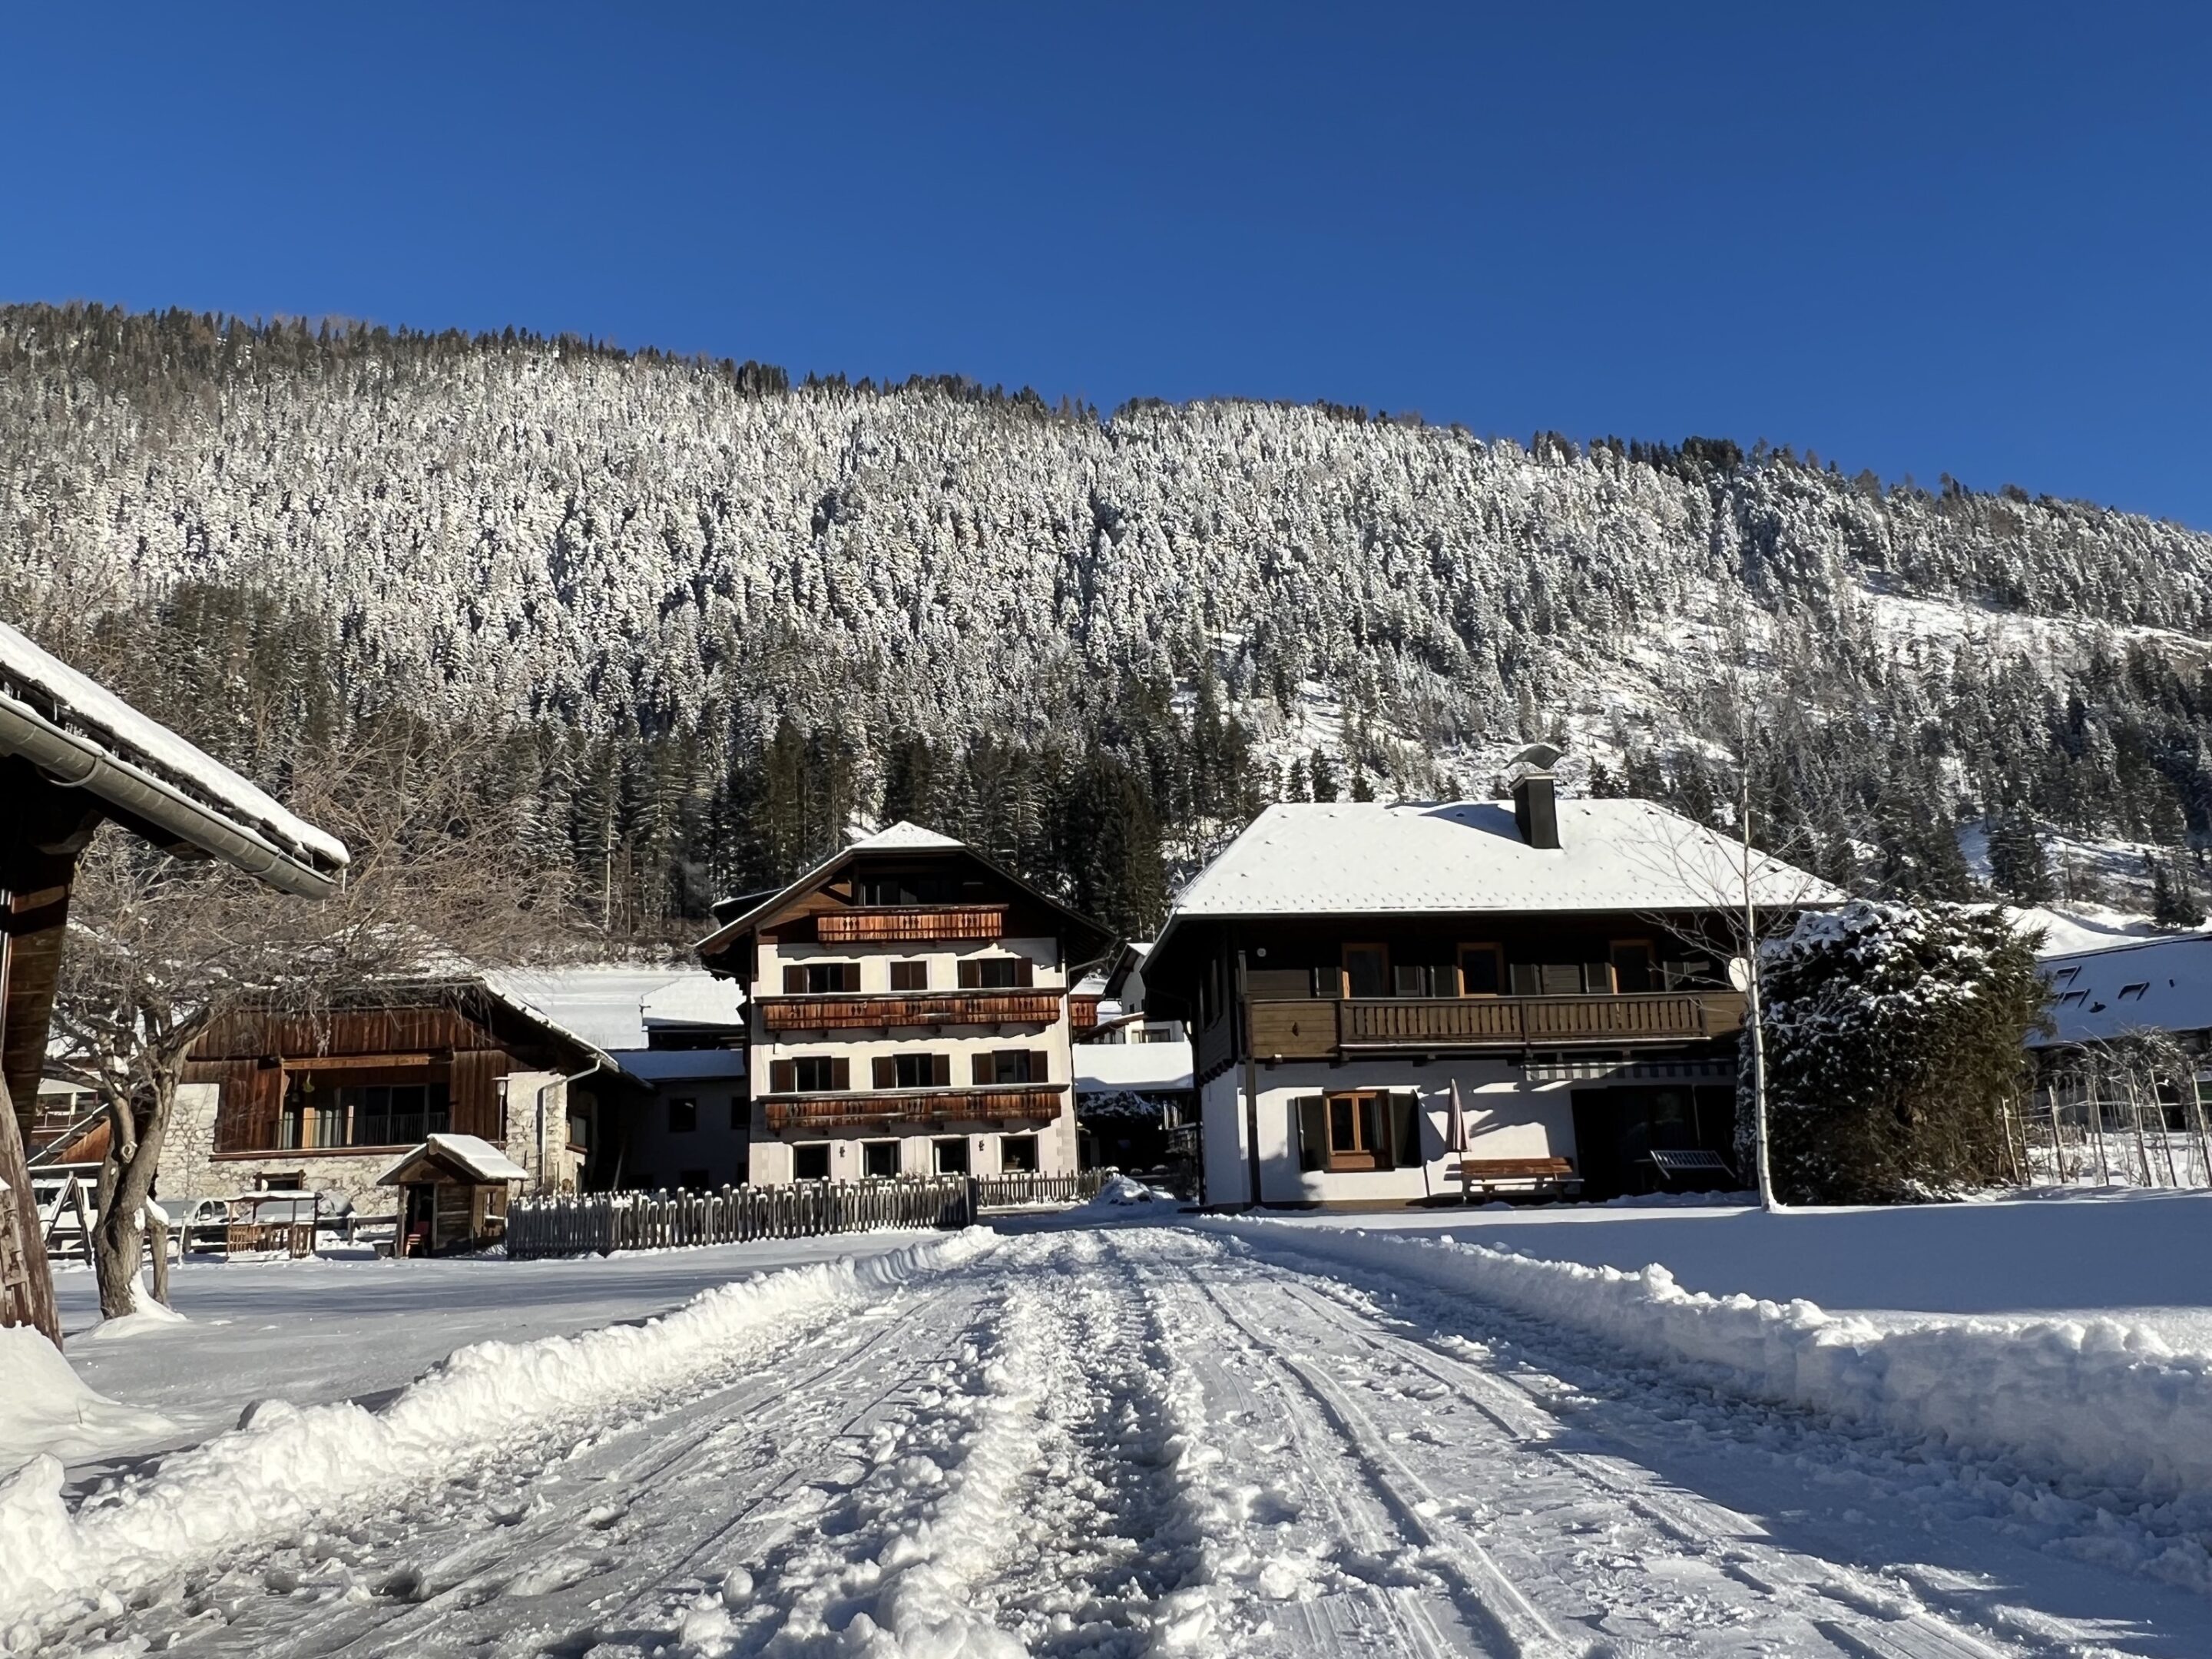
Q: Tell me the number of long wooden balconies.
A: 4